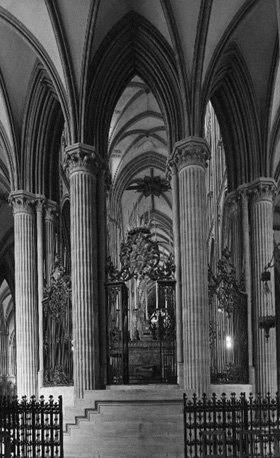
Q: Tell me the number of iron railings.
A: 2